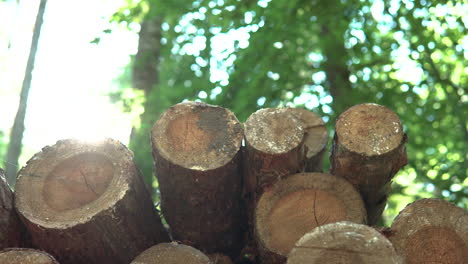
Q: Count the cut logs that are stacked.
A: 11